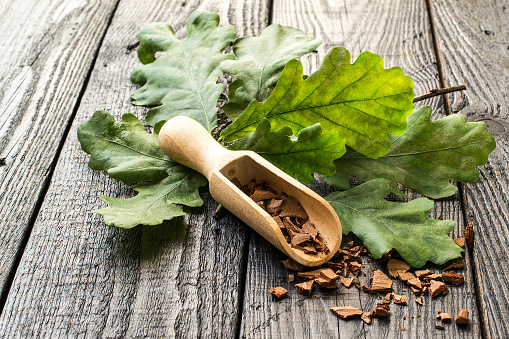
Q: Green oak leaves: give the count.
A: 8